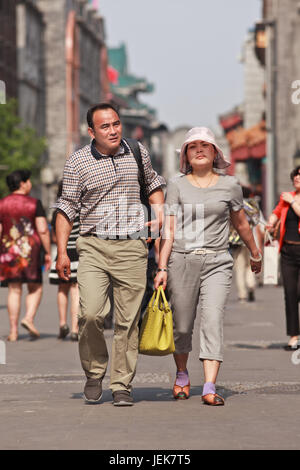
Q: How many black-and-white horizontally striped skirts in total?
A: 1